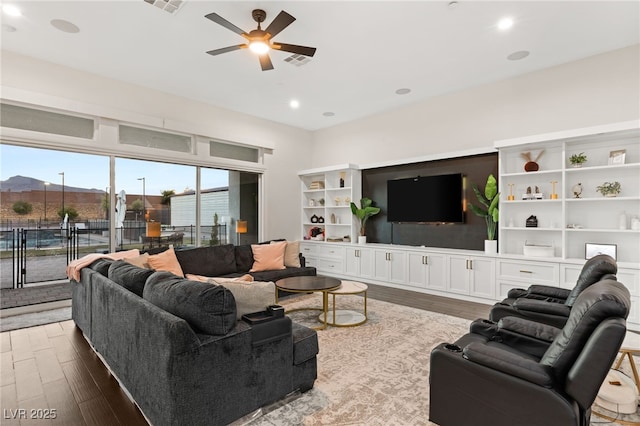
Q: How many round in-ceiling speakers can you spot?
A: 4